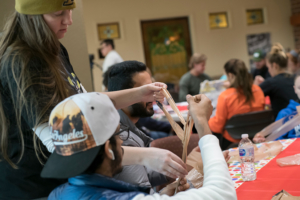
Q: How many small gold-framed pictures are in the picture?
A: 3